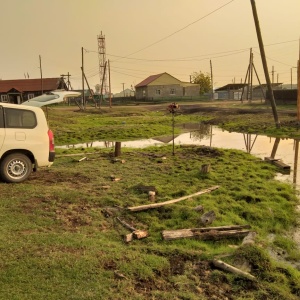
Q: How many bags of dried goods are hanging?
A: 0